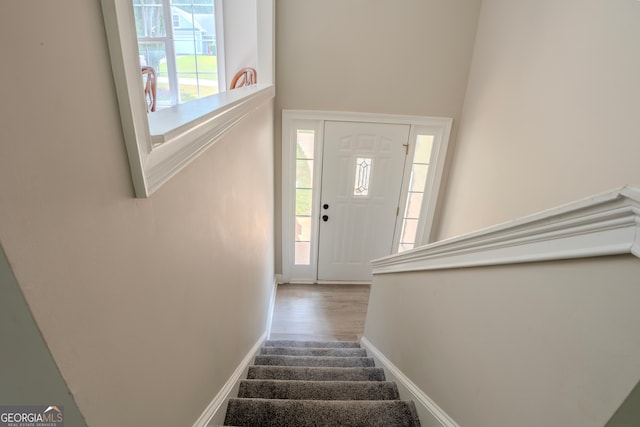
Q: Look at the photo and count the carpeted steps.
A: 6